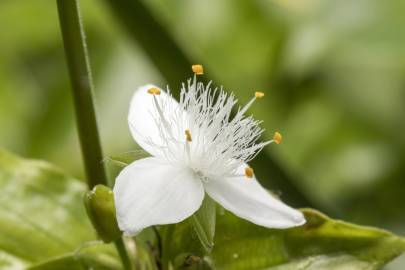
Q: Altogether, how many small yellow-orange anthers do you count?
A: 6